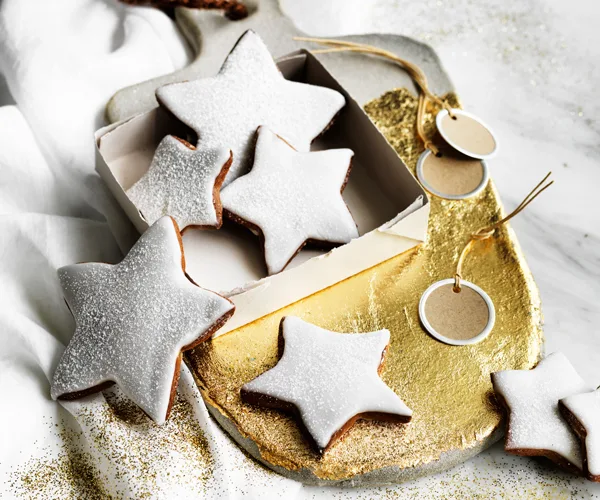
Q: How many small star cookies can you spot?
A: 3